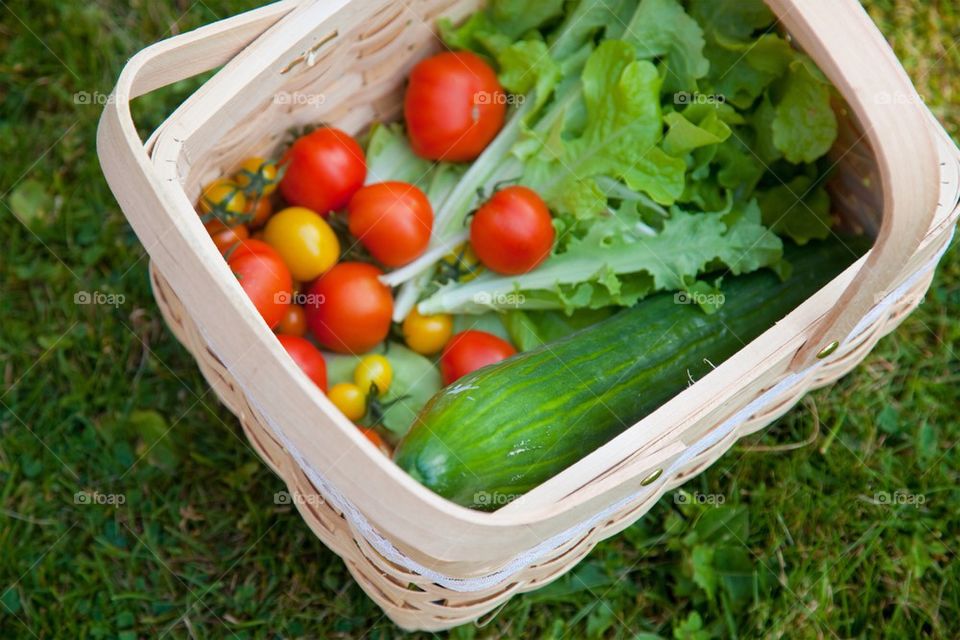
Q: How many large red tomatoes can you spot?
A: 8